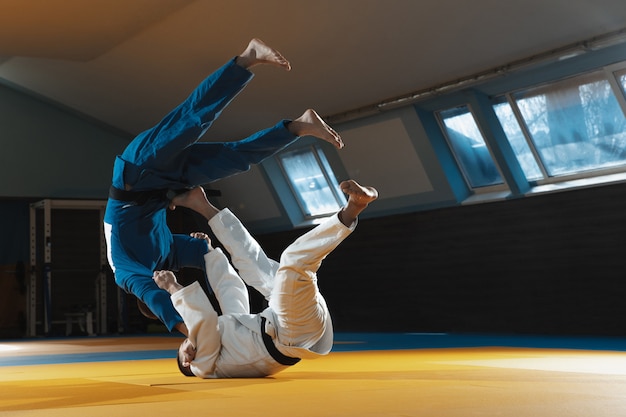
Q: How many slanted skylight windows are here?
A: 3